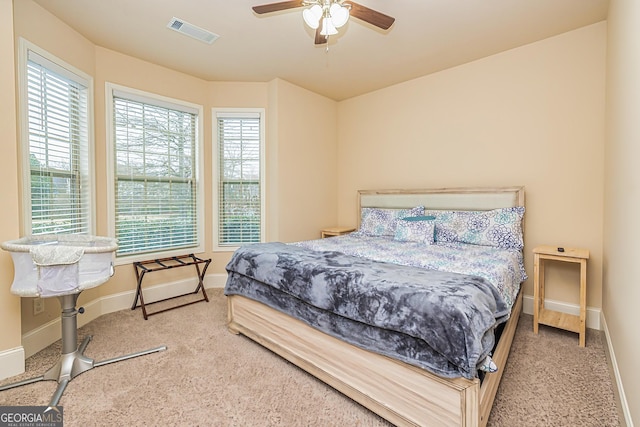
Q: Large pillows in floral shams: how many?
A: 2